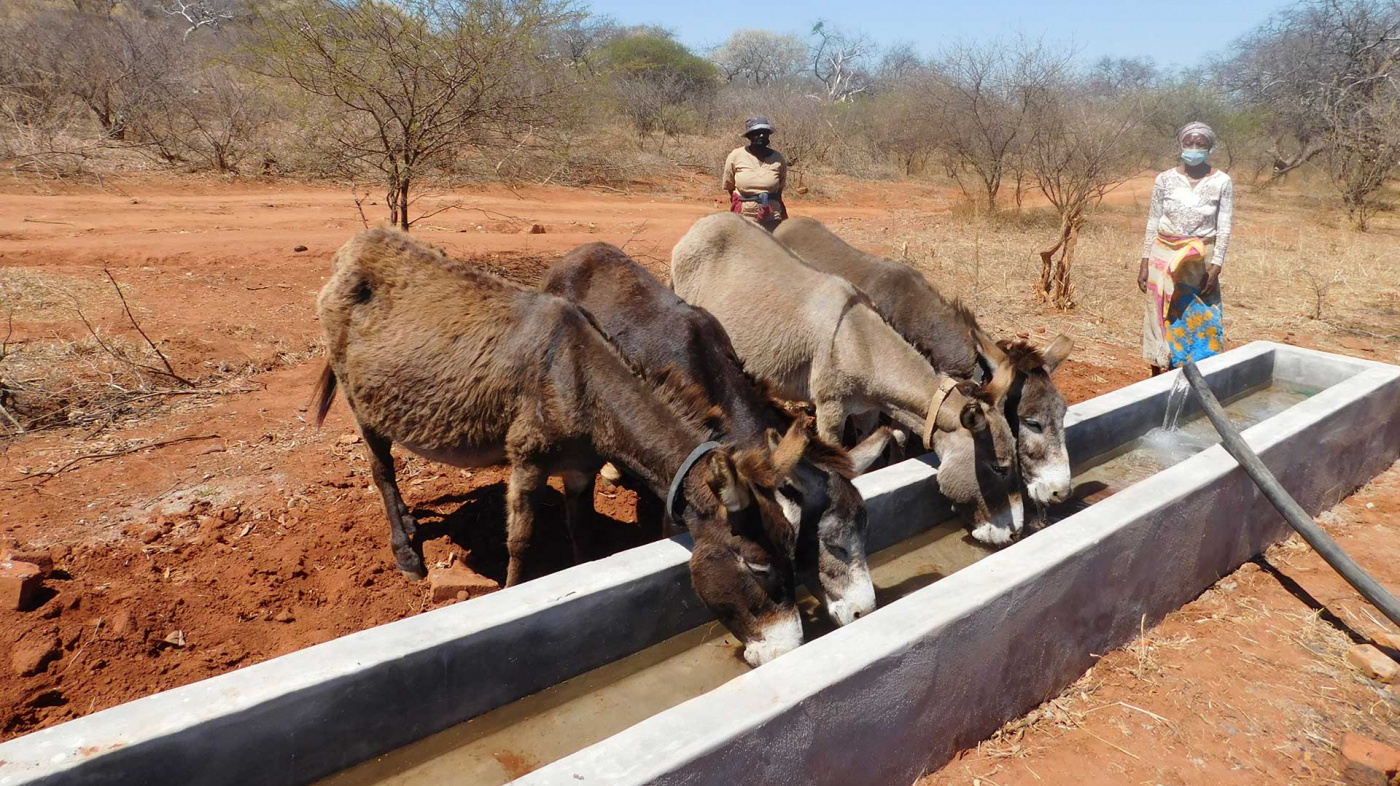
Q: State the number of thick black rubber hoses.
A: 1